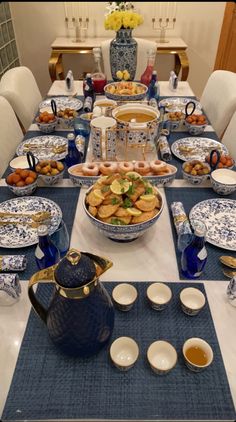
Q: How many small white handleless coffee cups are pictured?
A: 6